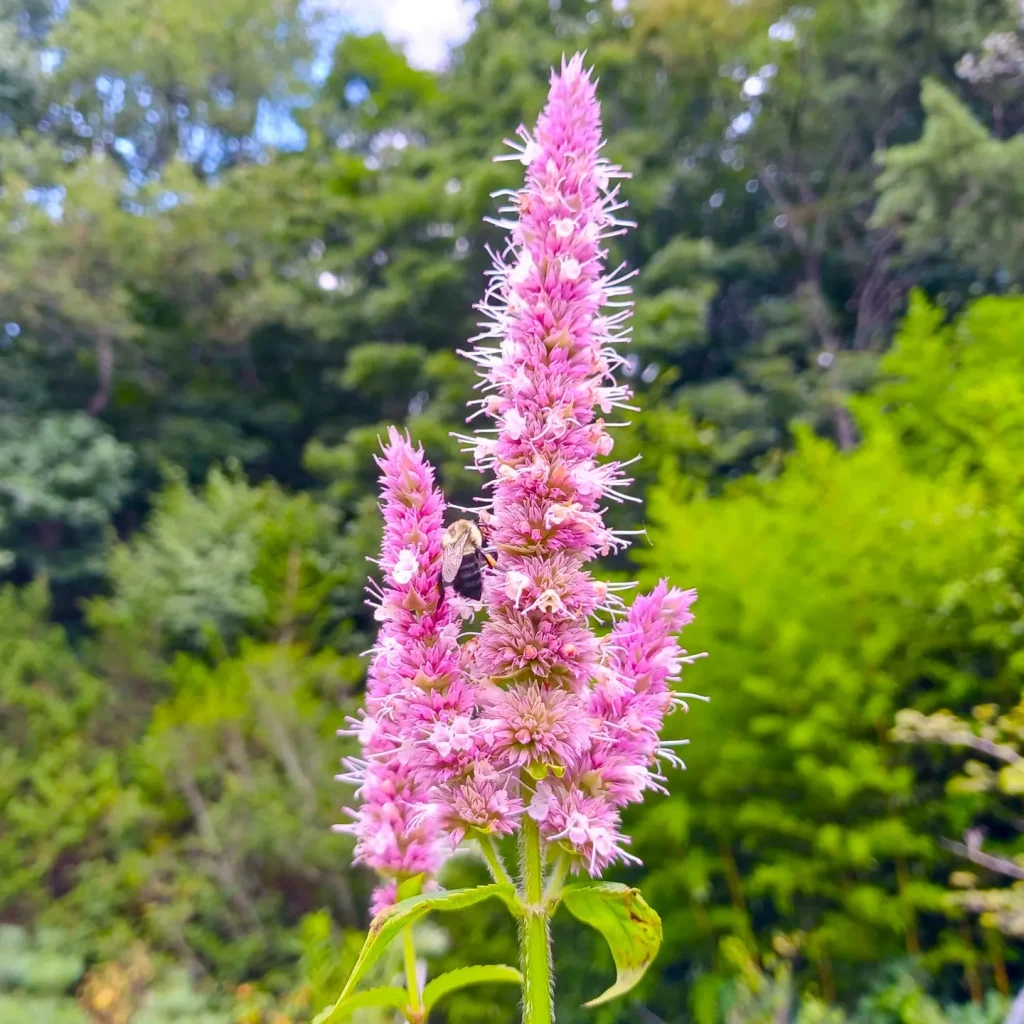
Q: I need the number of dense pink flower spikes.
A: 3